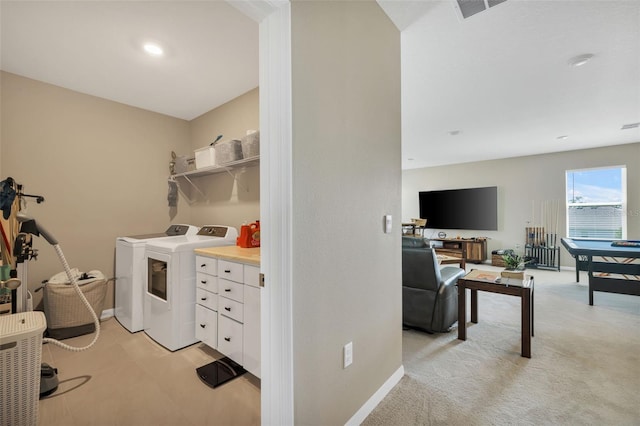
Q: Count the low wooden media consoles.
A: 1